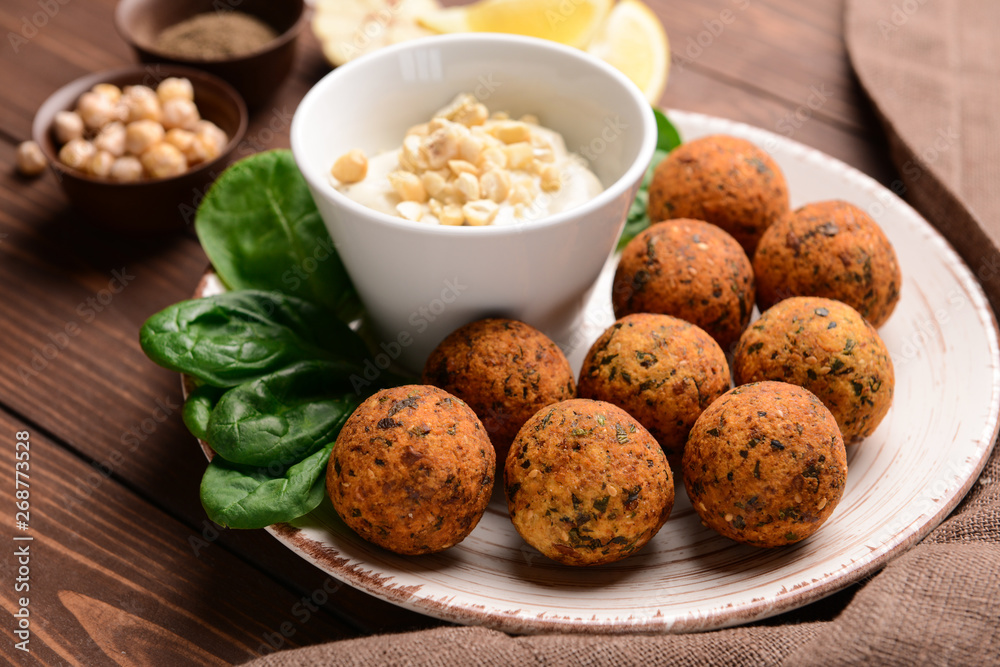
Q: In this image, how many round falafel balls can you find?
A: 9